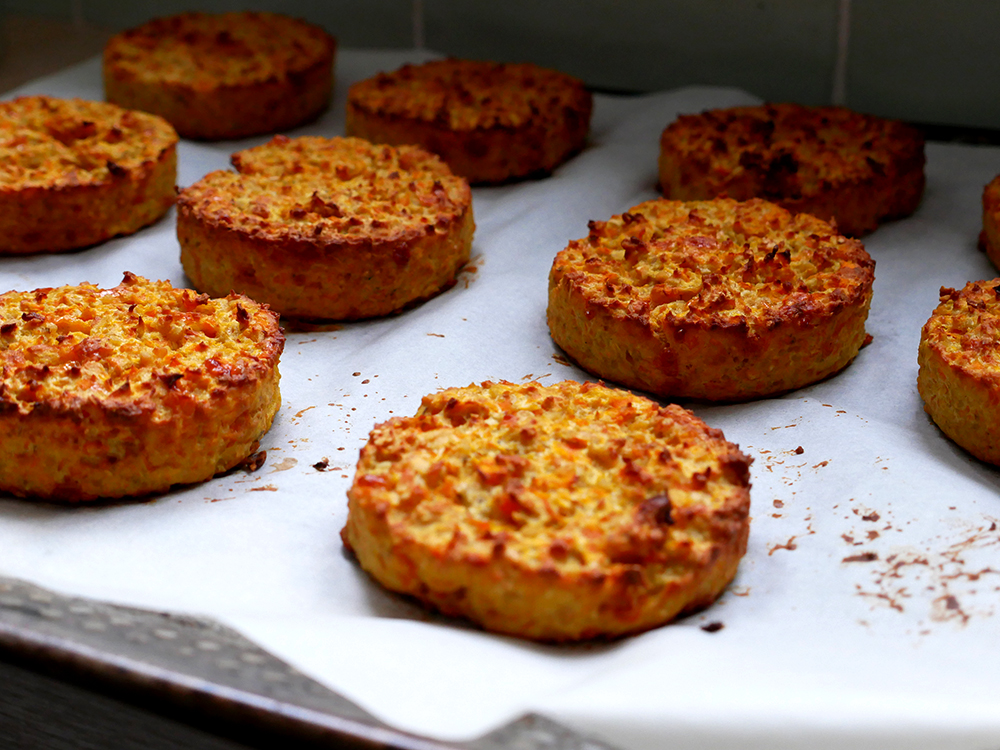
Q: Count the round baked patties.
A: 10